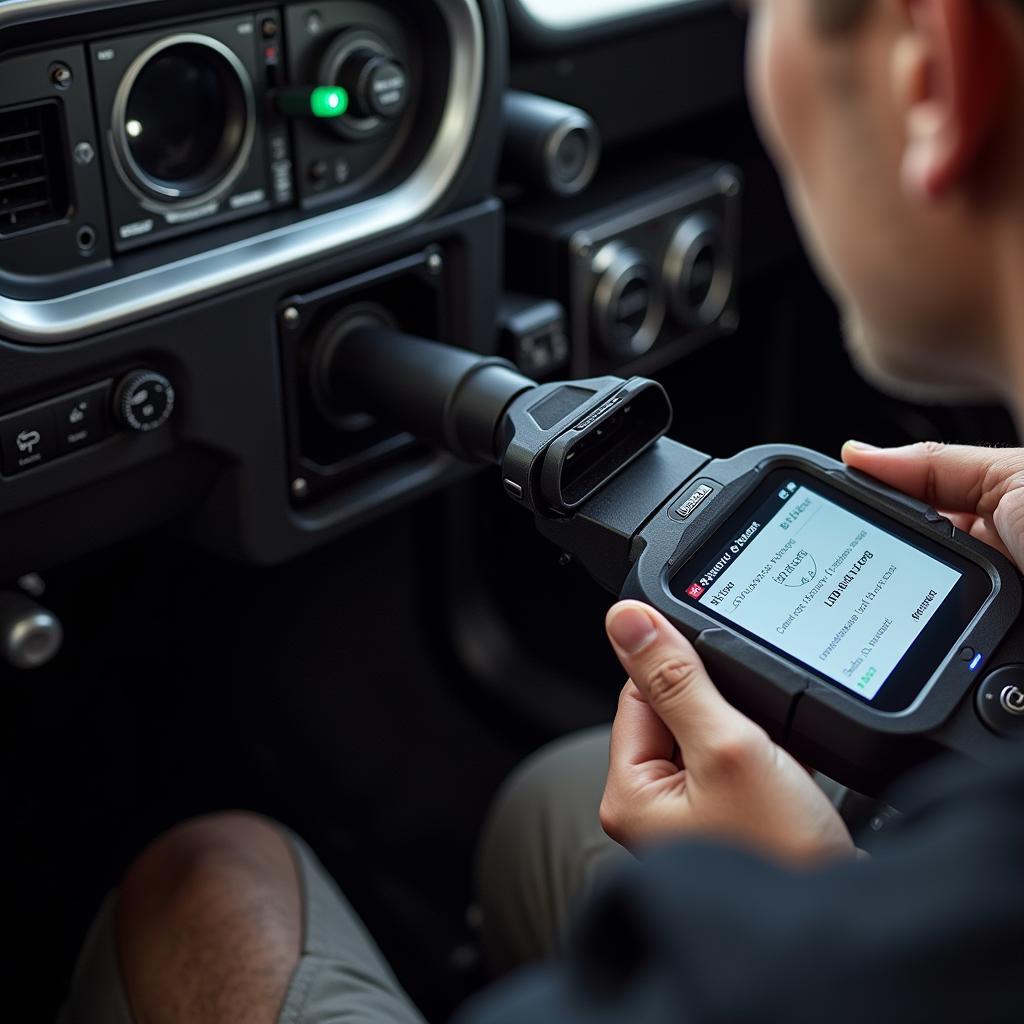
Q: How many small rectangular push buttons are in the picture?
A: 2